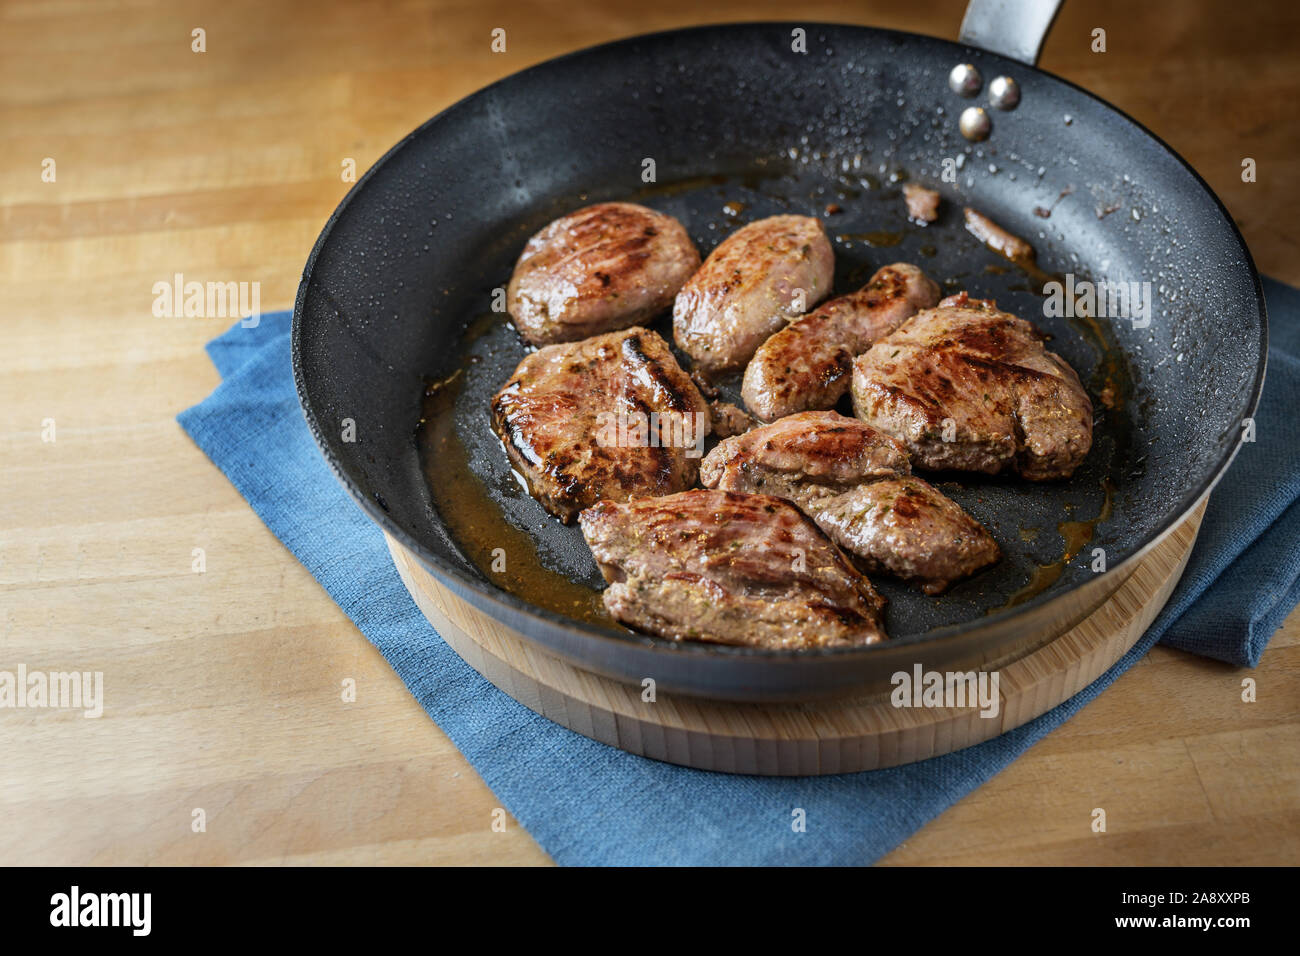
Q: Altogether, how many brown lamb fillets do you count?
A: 7